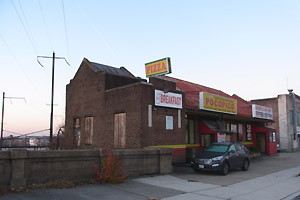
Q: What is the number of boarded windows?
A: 3